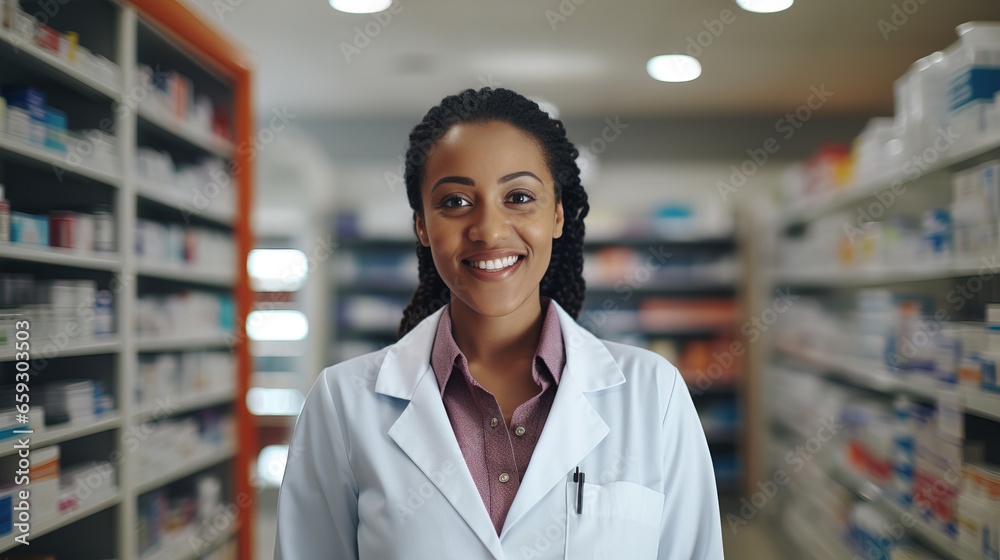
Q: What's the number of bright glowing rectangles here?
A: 4